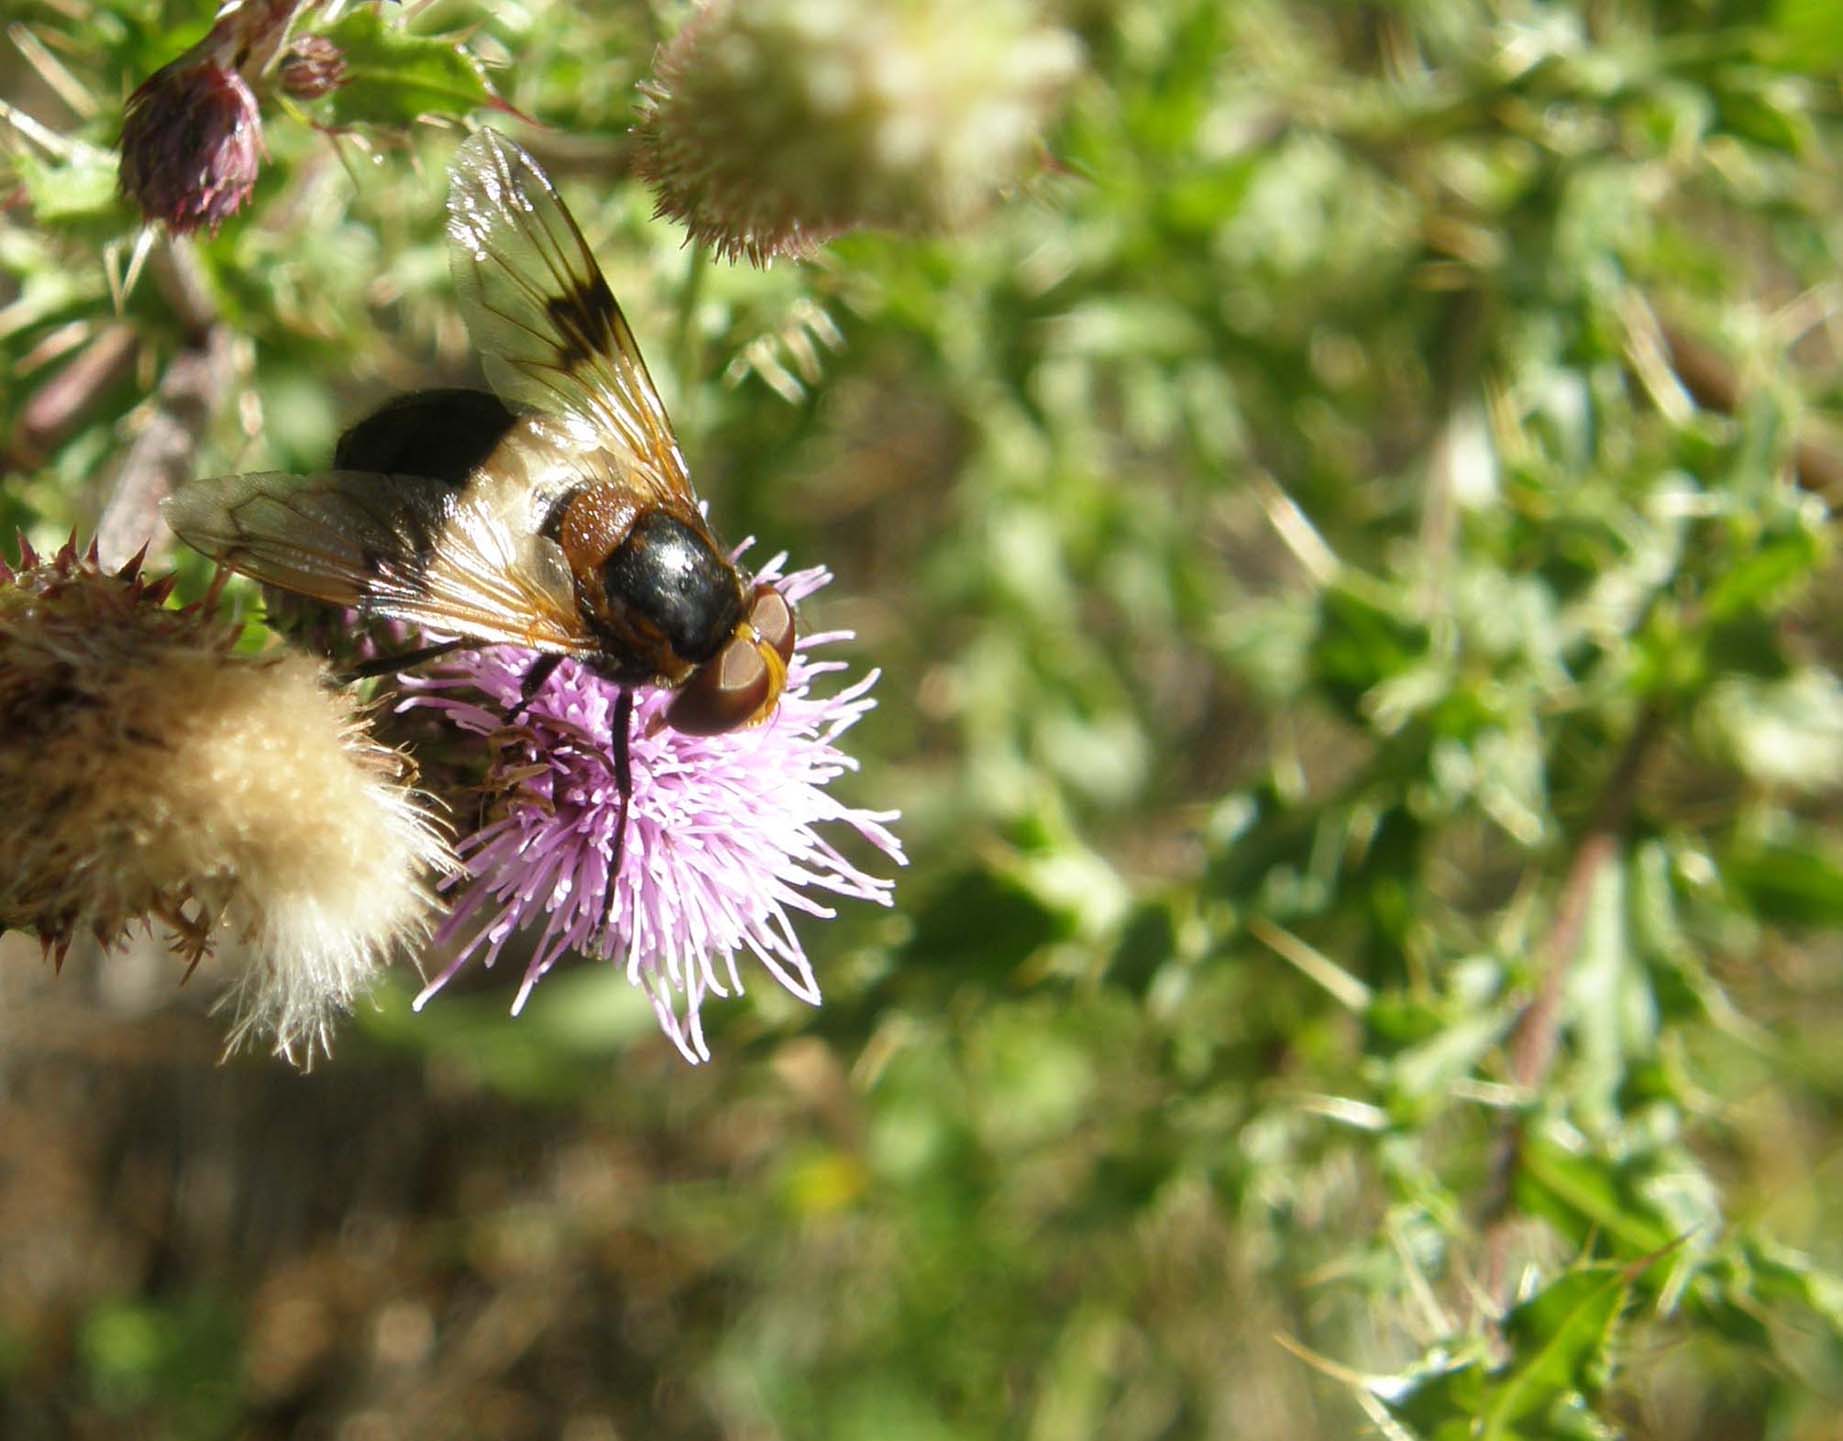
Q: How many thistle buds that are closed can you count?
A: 2